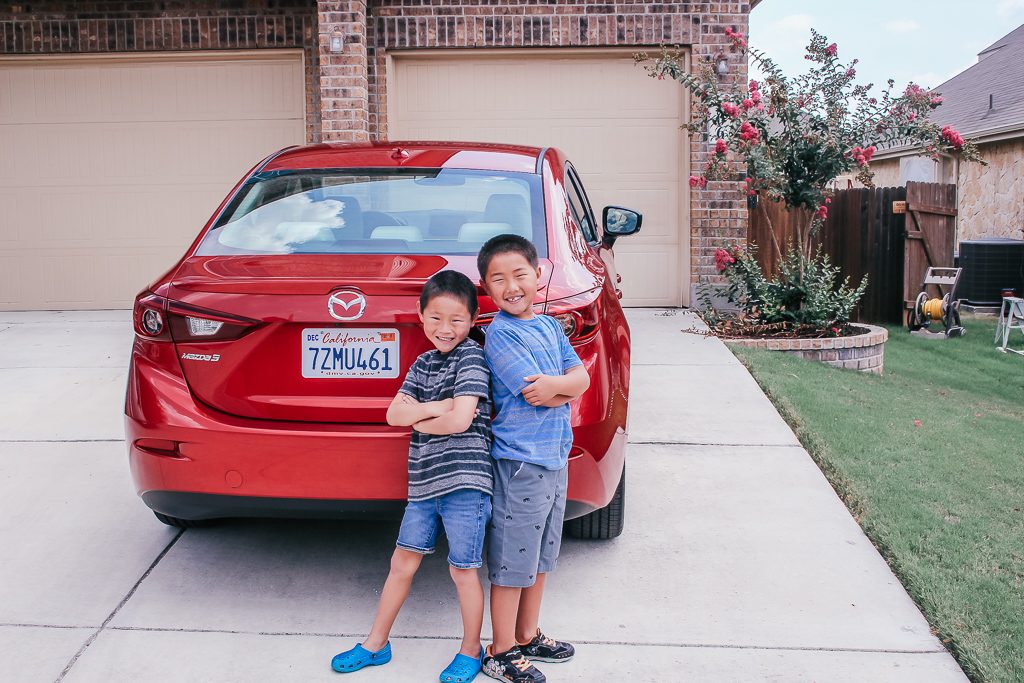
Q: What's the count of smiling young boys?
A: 2